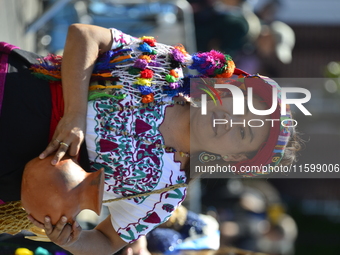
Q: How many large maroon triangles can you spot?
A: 3